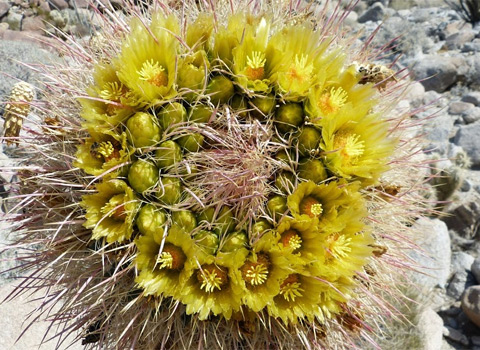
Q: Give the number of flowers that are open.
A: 15